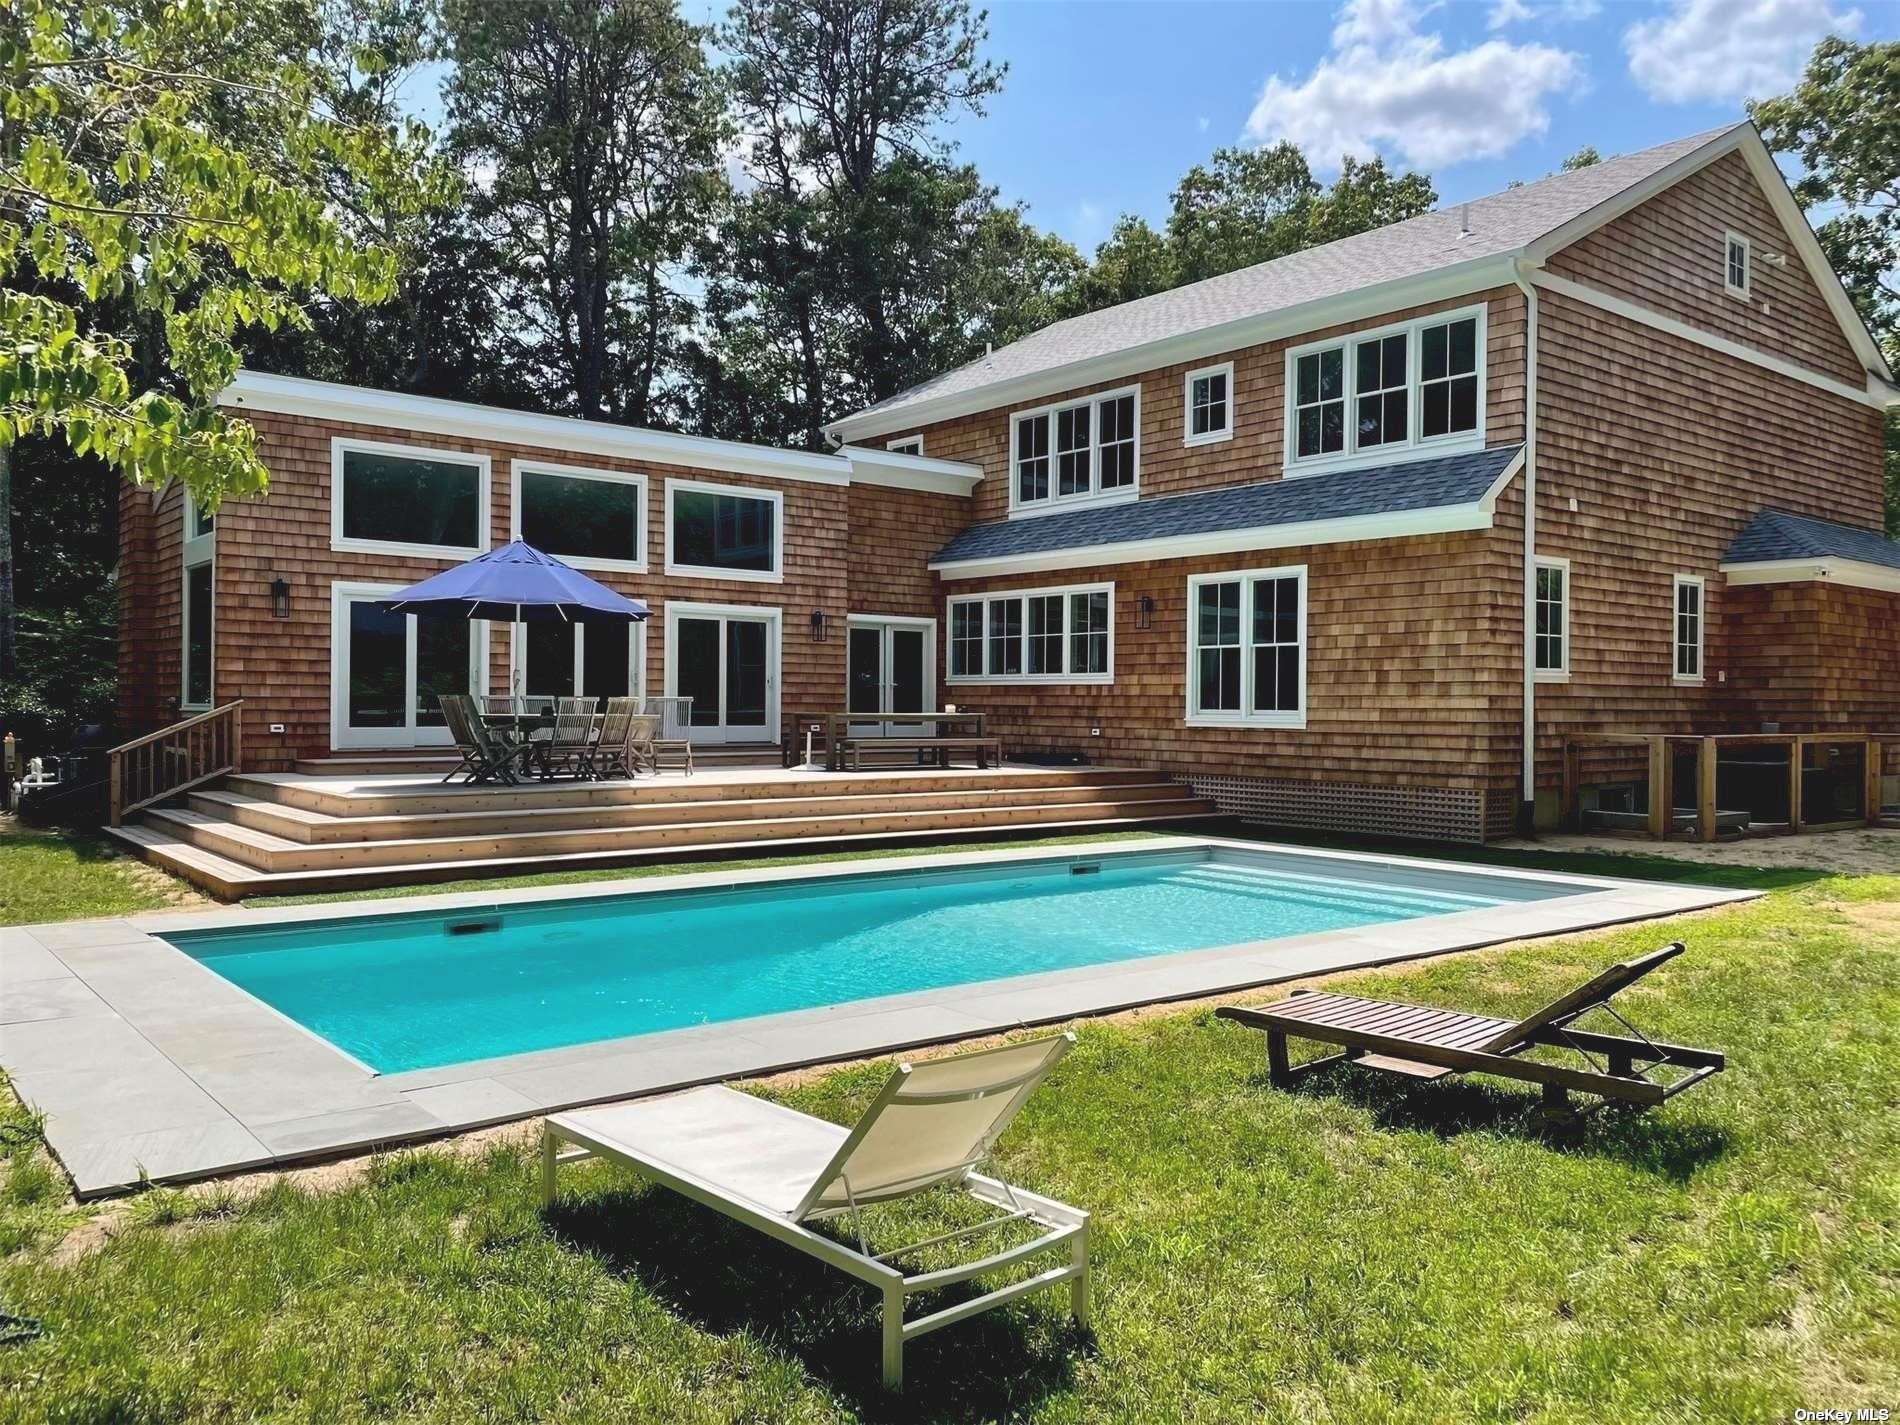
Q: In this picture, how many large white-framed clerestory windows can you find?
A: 3